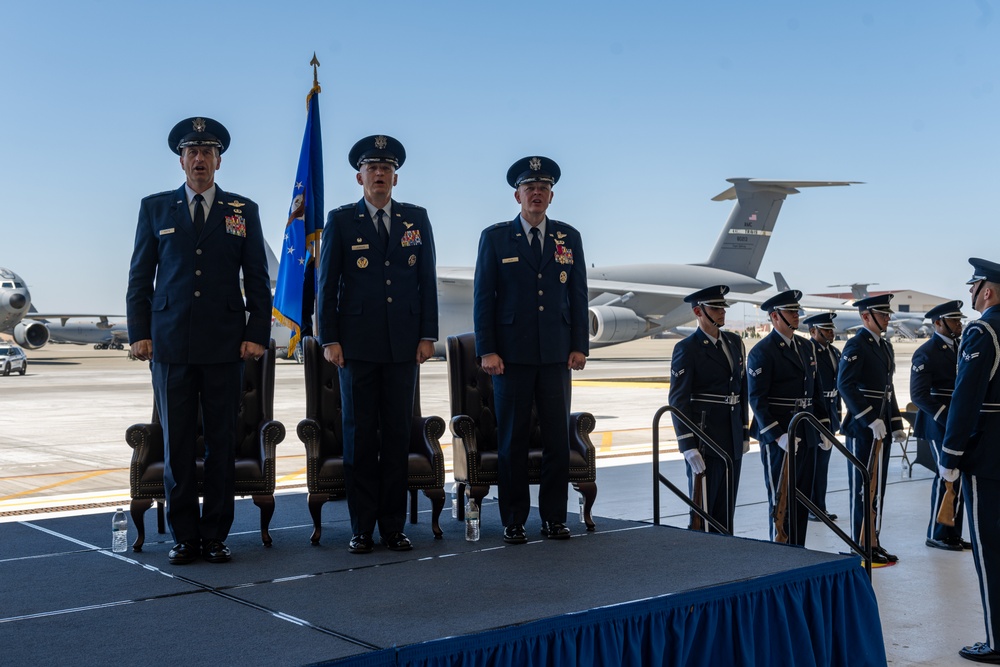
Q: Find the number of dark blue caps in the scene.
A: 9